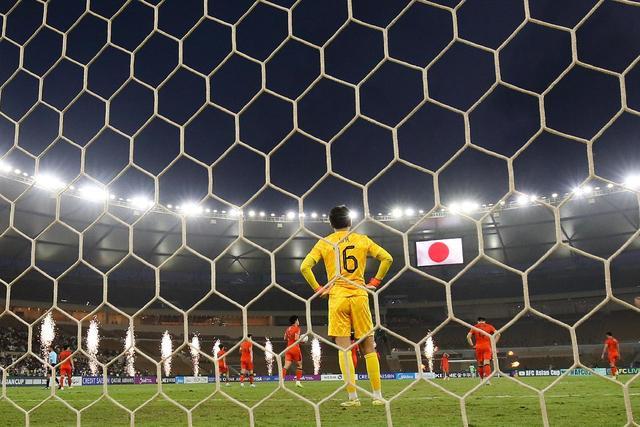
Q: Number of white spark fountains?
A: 9